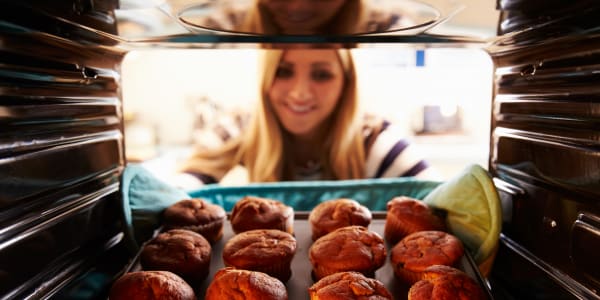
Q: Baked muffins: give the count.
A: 12